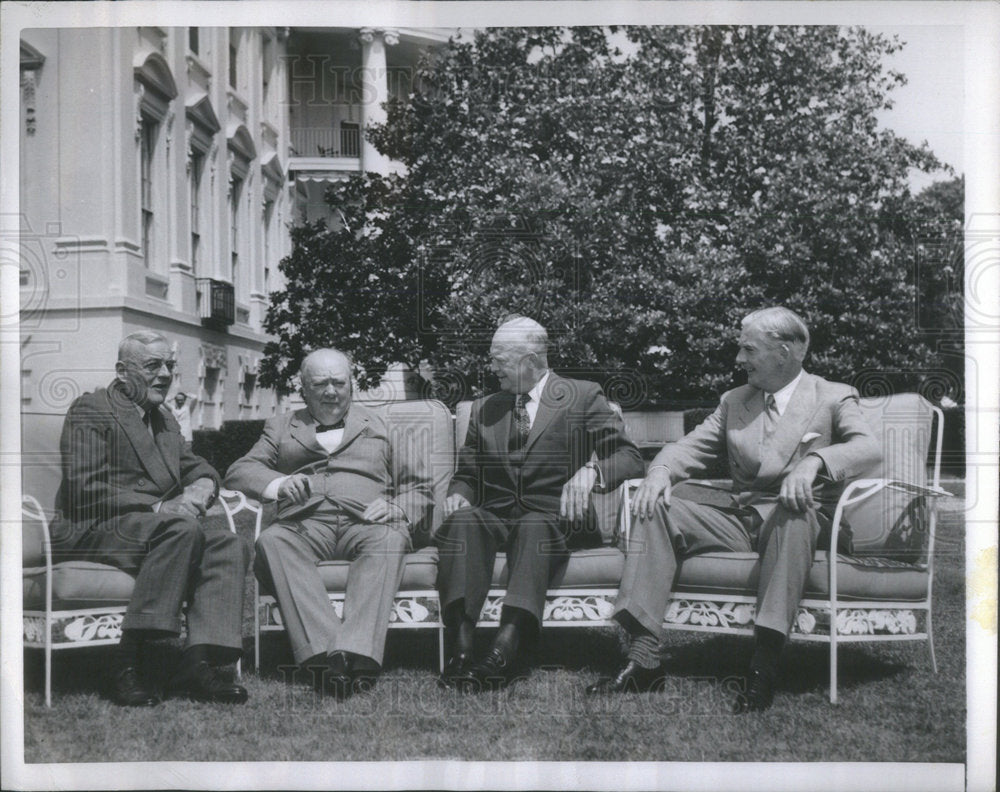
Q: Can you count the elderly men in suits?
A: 4